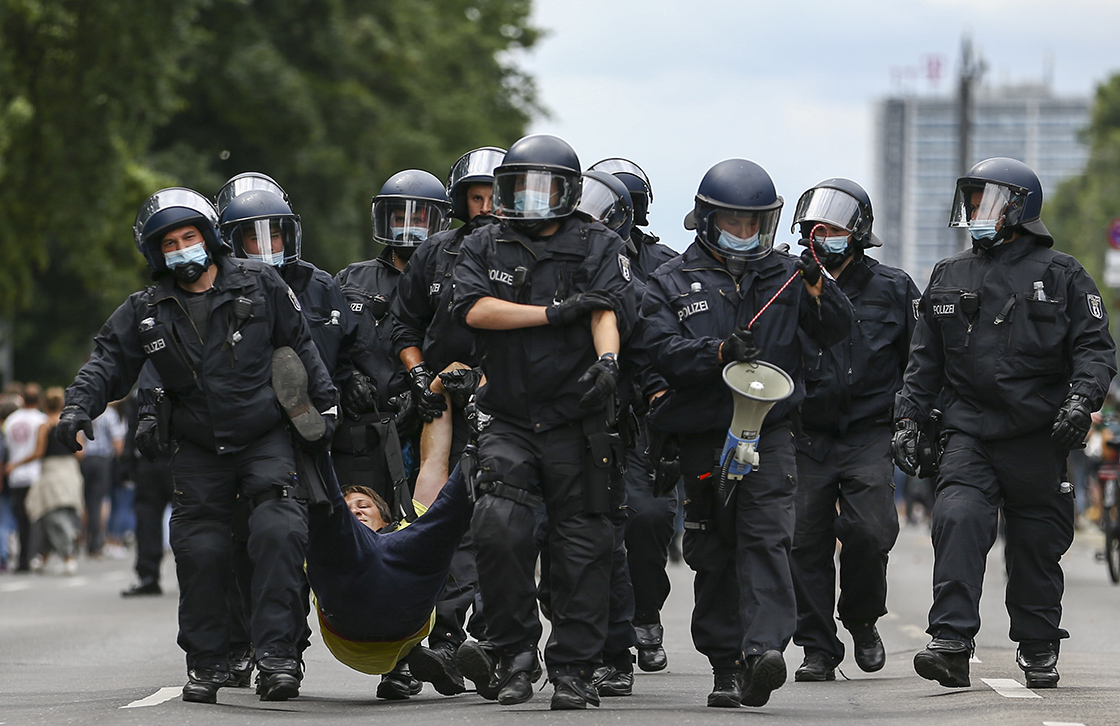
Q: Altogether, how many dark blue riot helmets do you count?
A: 11